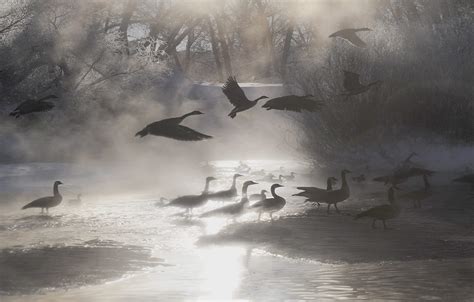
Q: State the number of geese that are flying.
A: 6